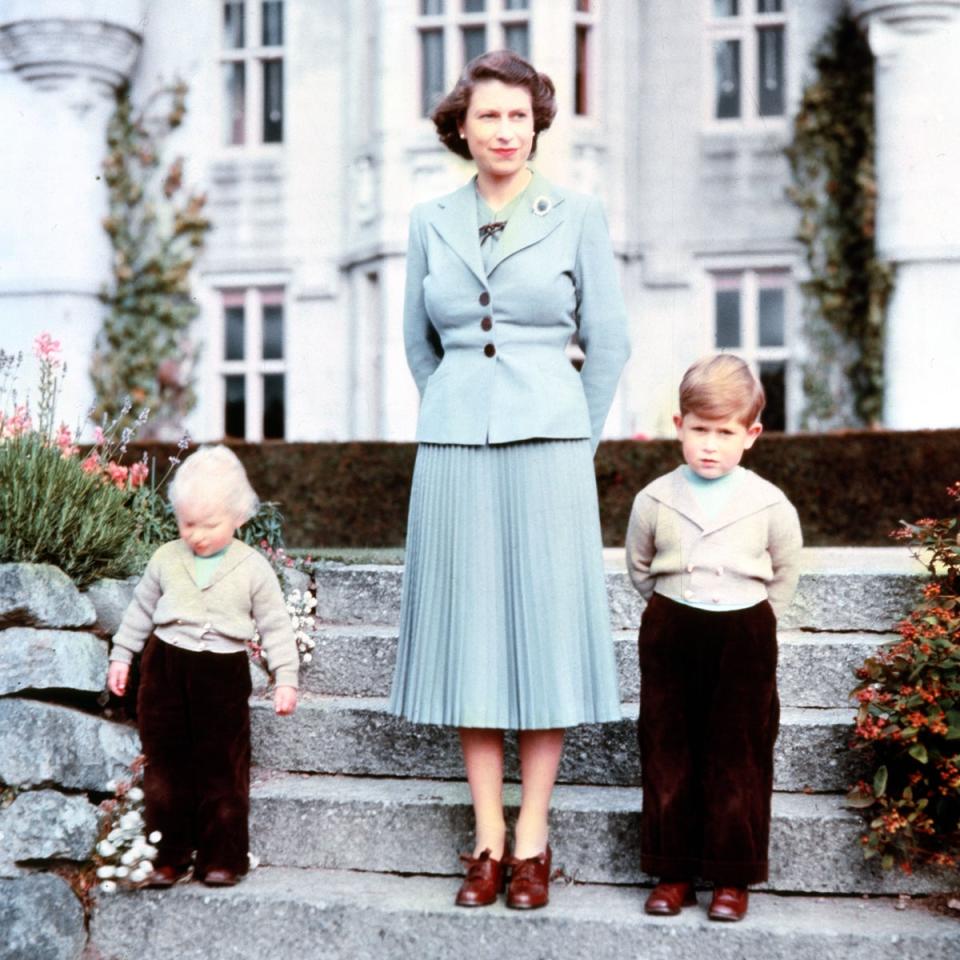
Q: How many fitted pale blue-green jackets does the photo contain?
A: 1